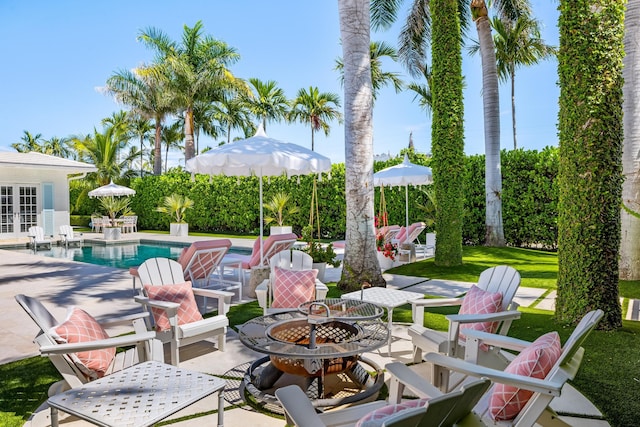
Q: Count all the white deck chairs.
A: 8